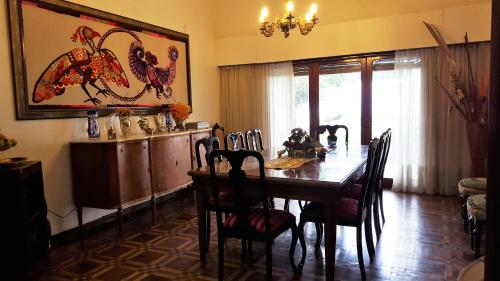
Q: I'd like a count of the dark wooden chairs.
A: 8